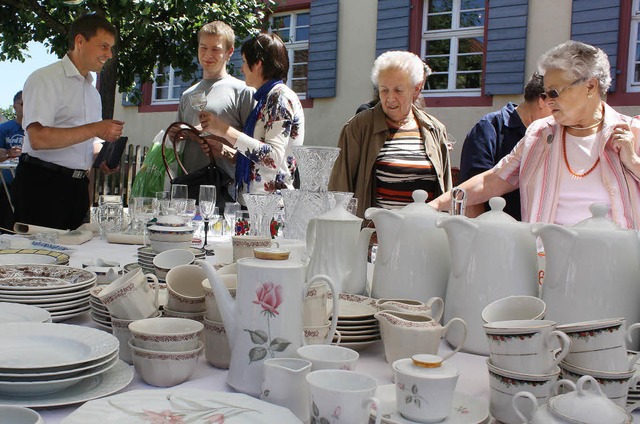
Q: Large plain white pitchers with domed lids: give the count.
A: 3